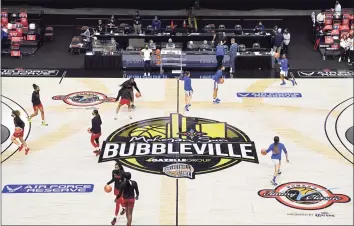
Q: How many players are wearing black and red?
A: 7